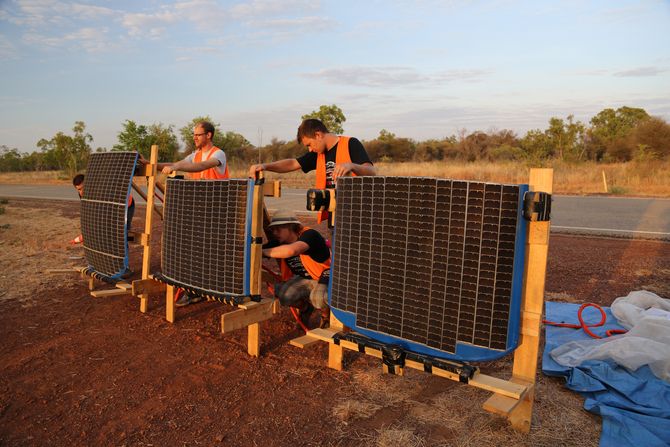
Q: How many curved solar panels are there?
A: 3